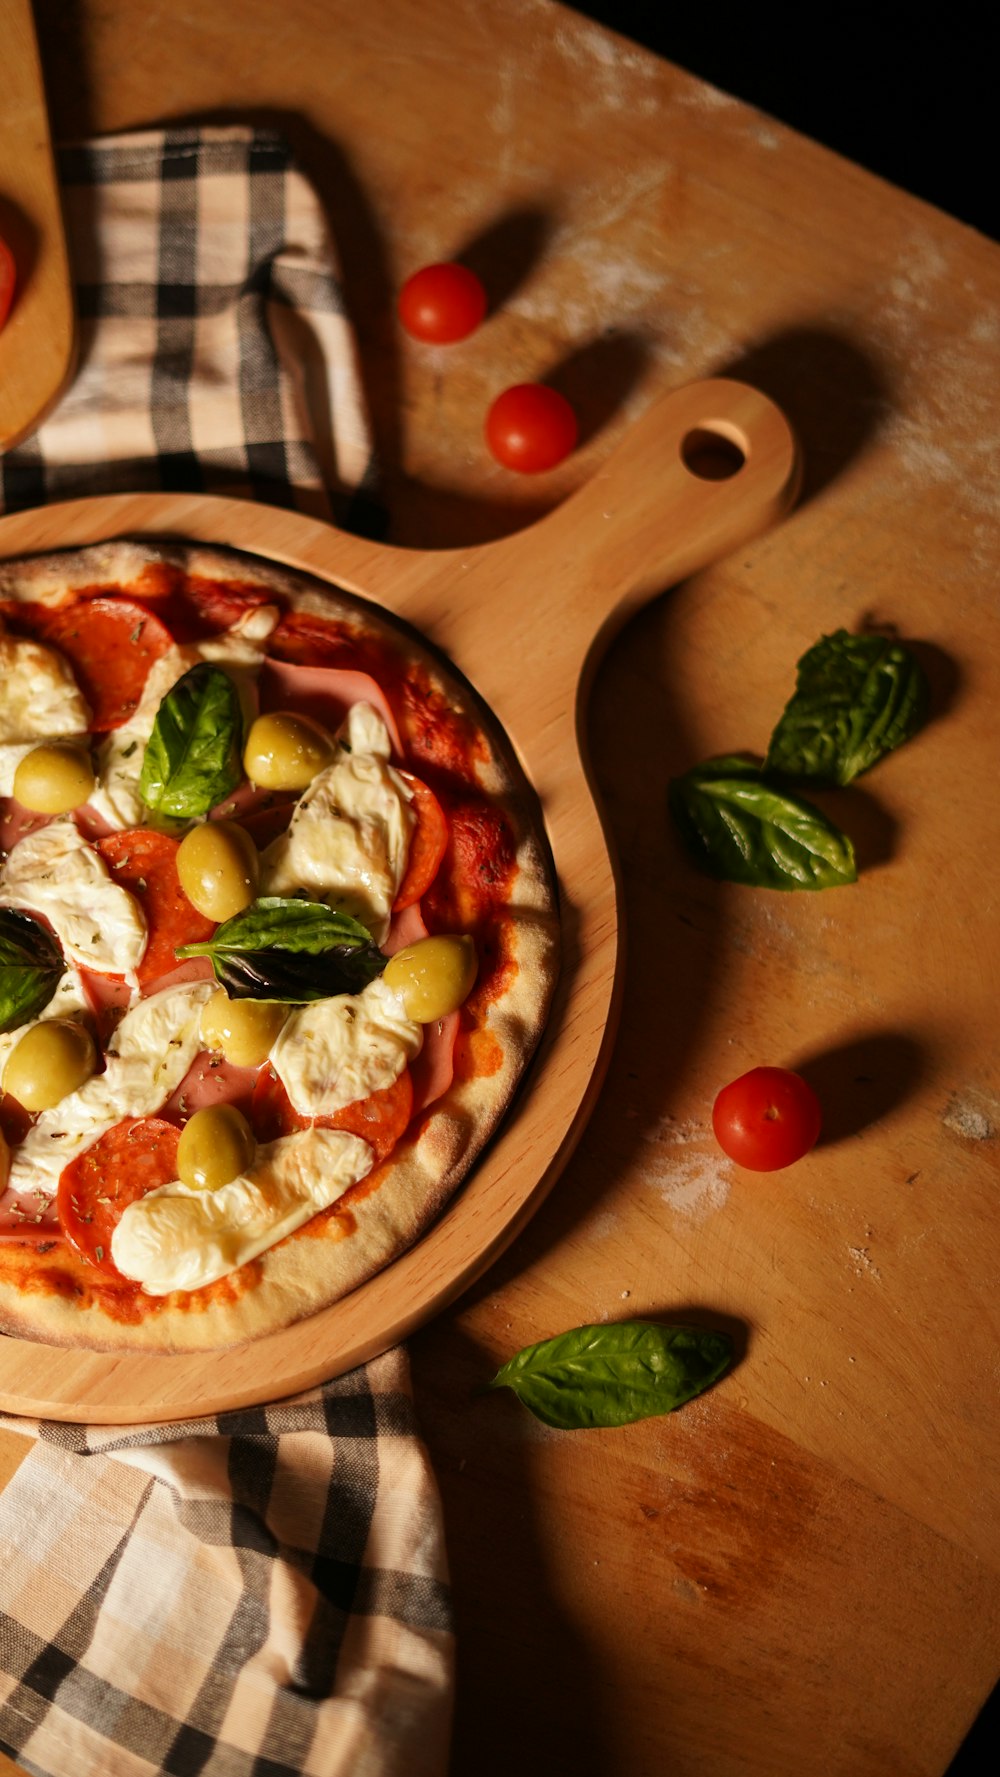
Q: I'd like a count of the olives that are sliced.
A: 0